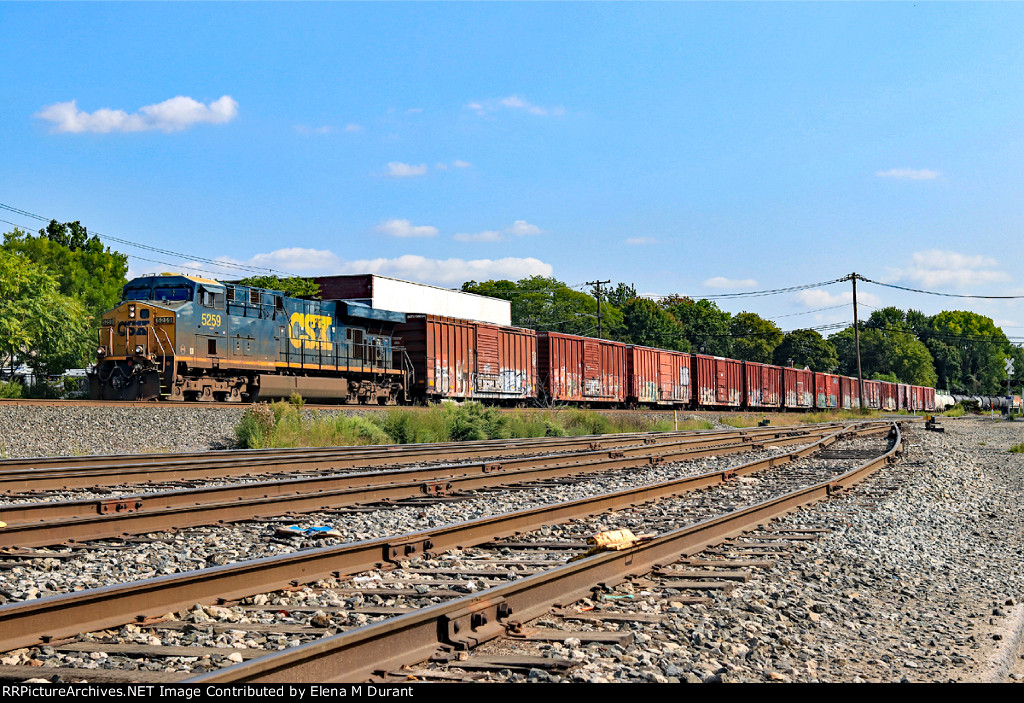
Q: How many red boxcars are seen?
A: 13